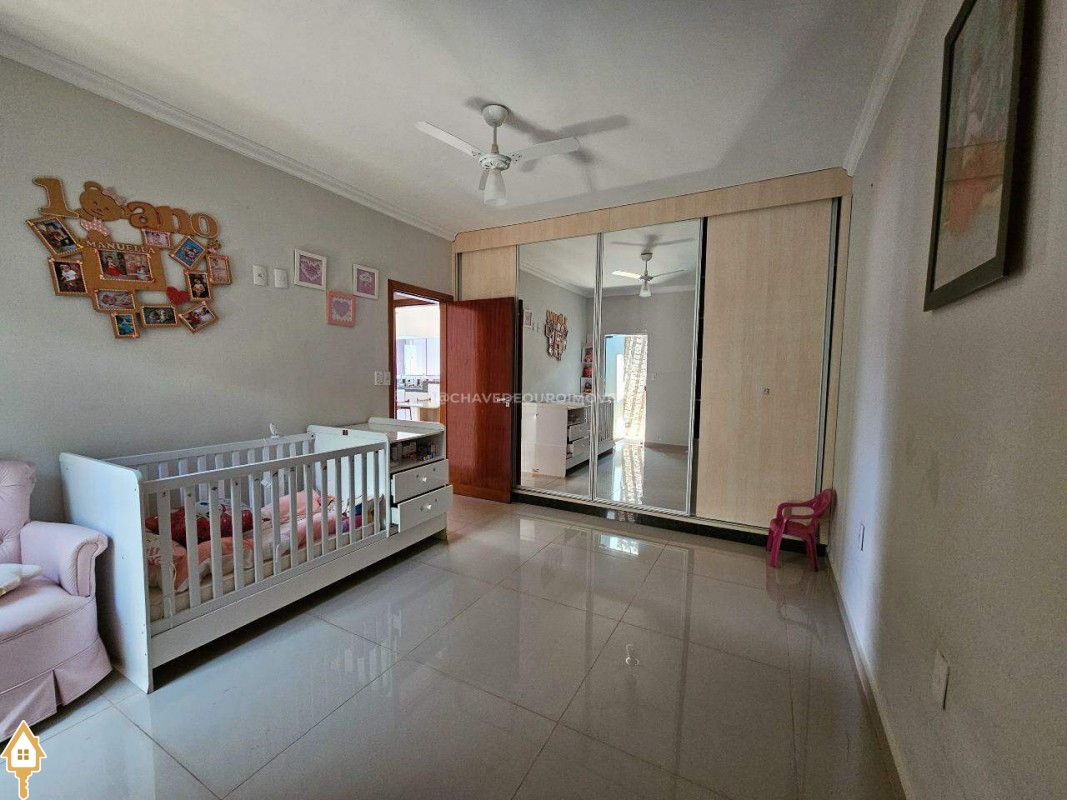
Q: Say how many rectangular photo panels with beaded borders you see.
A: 11